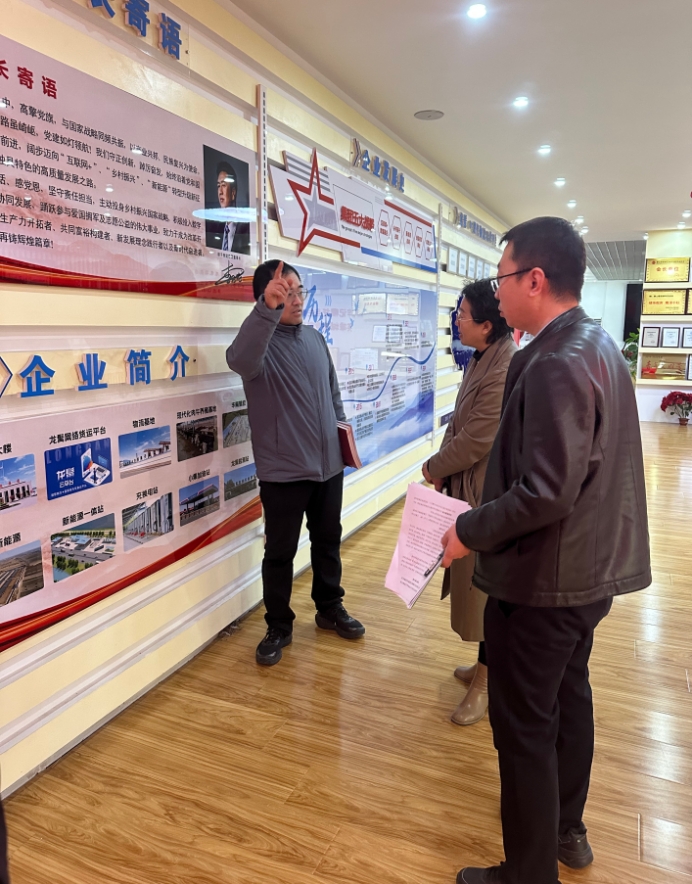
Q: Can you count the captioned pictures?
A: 10